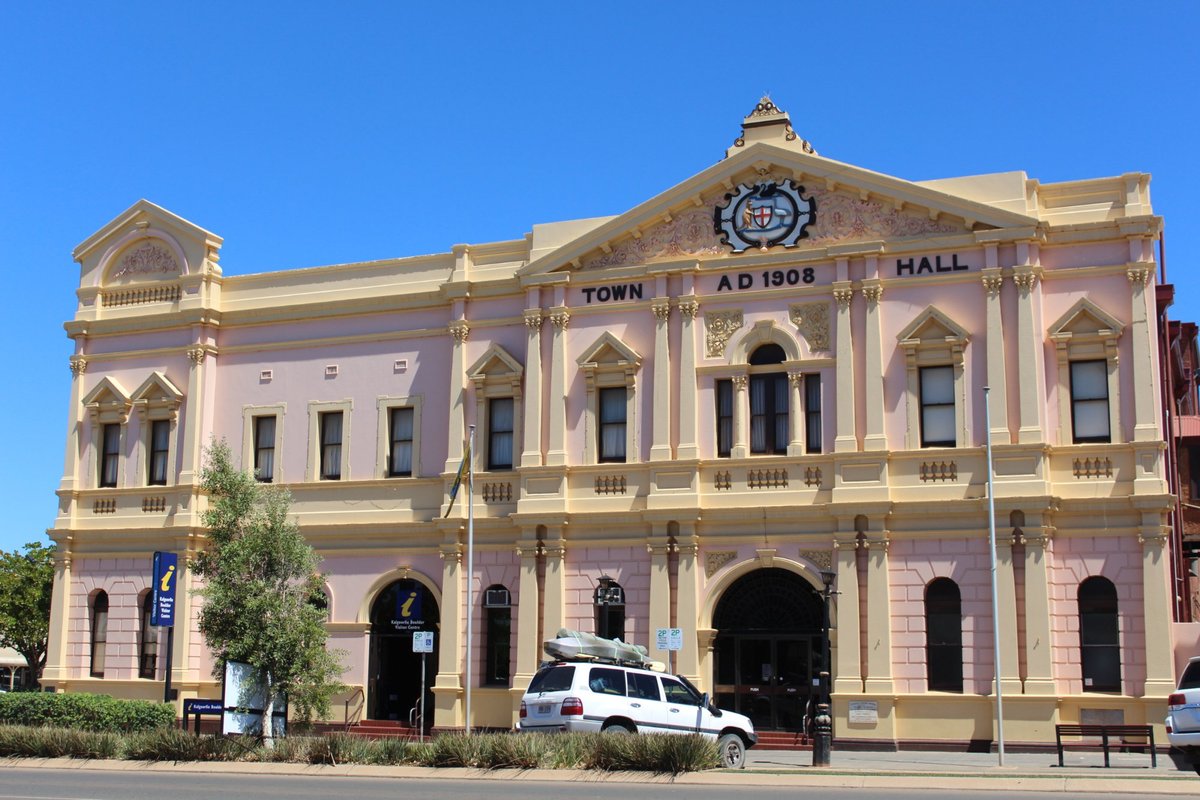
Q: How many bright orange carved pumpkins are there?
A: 0